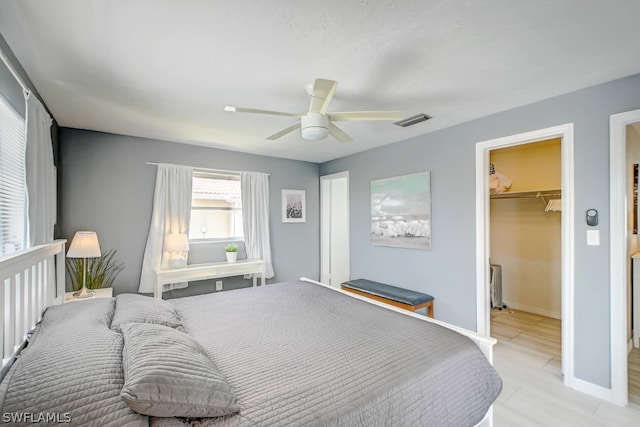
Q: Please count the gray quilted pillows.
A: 2